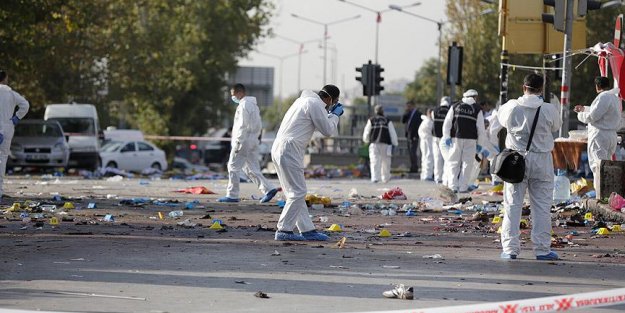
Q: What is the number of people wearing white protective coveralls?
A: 10